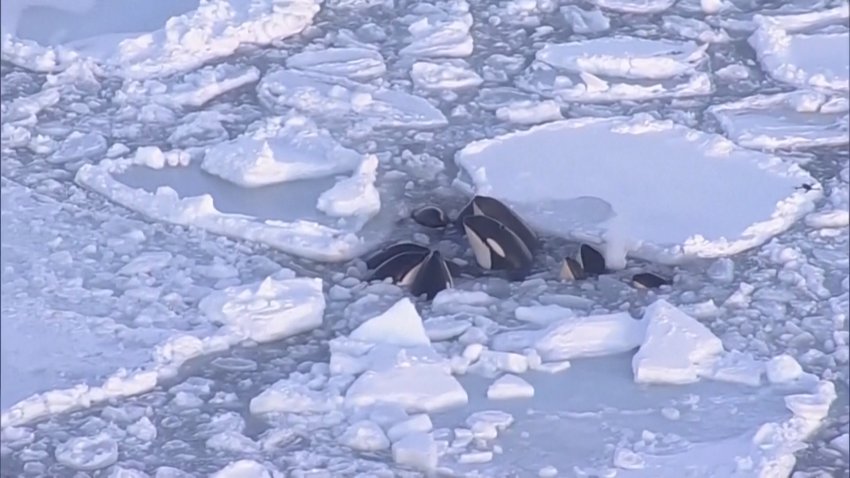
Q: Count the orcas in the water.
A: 9